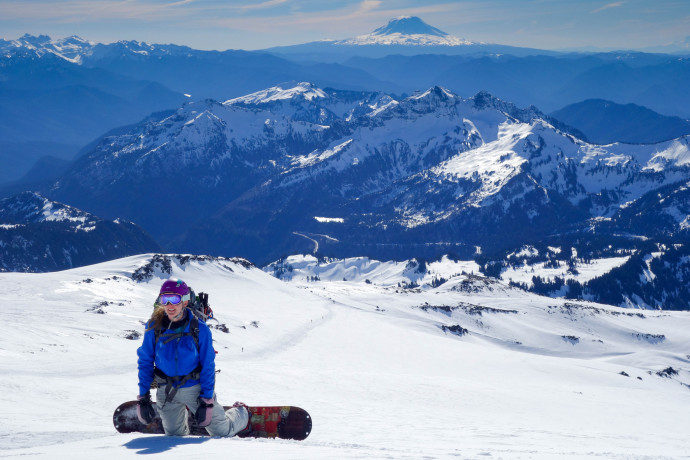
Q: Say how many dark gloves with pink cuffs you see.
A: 2